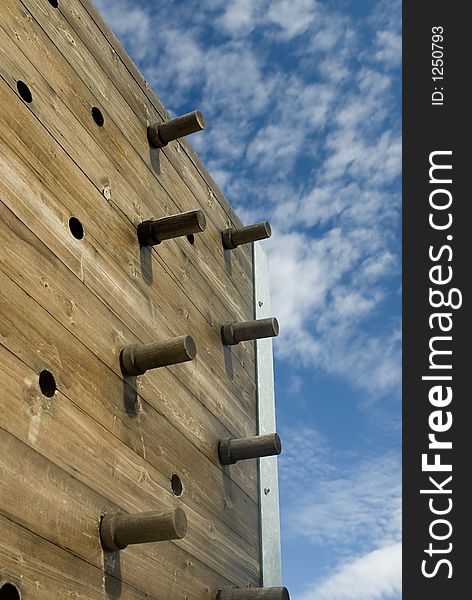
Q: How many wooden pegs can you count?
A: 8